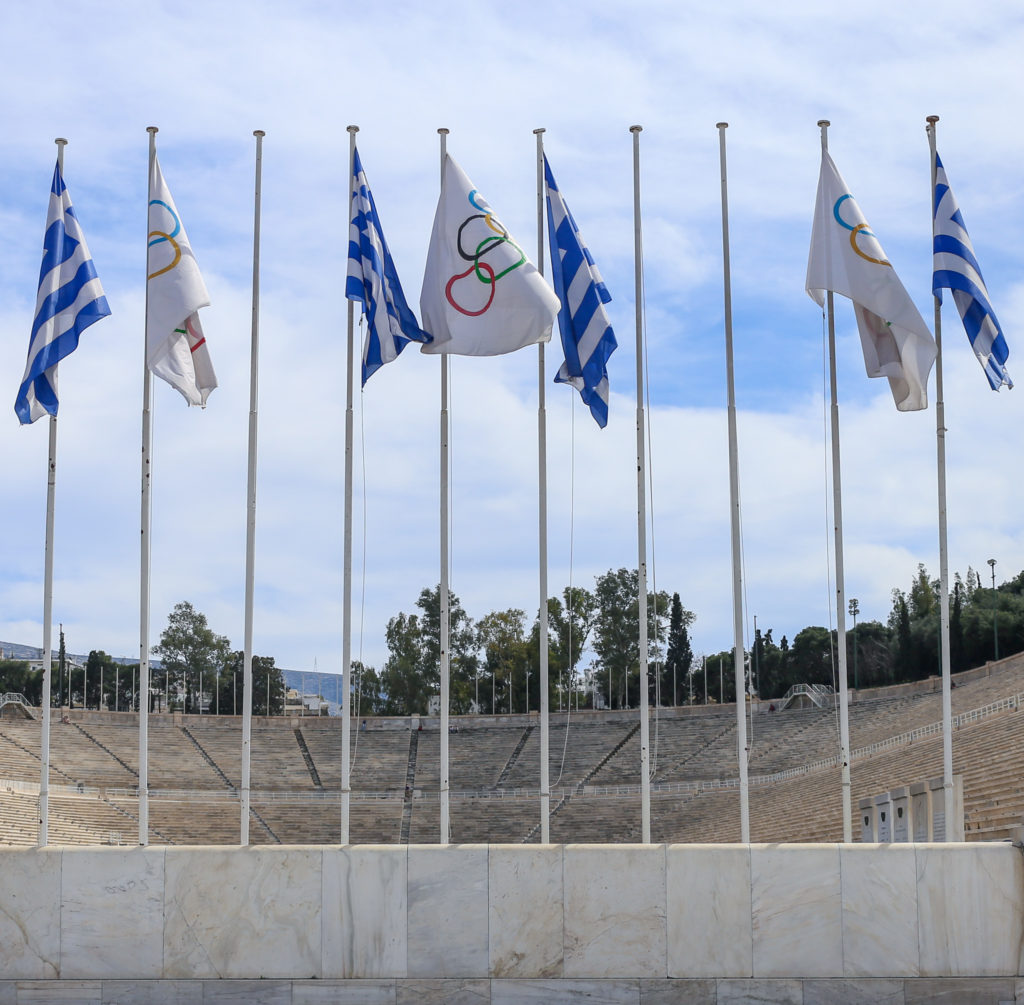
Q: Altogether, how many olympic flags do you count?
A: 3